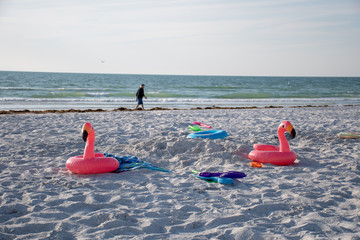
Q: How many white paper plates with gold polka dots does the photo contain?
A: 0